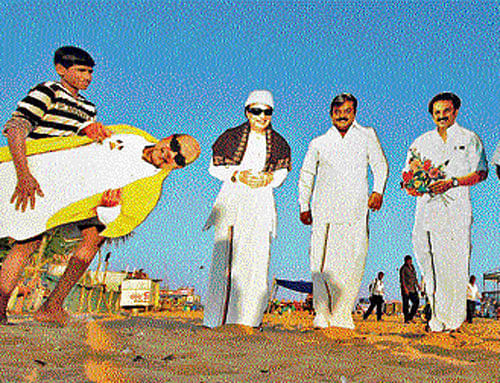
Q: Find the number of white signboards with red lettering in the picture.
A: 1